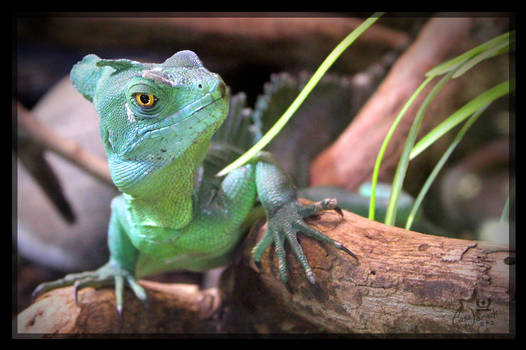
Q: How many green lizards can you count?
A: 1